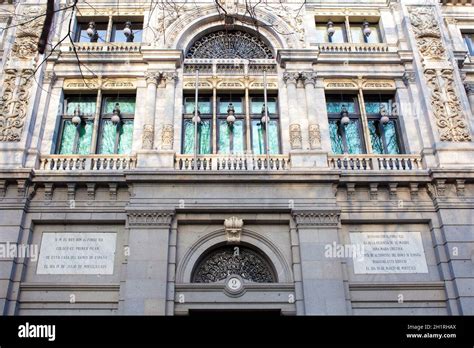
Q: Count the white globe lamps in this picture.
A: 11